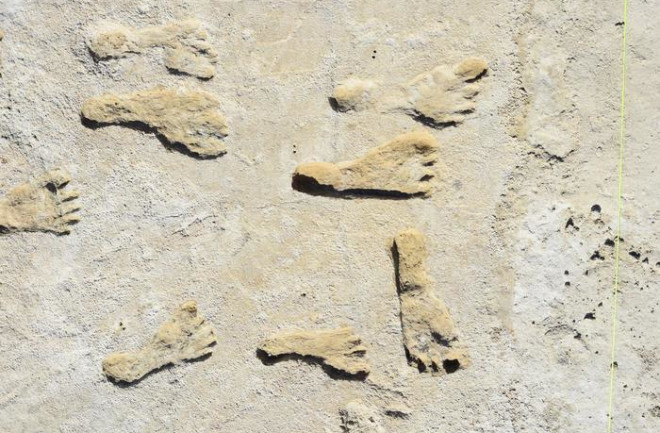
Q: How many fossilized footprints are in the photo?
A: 8